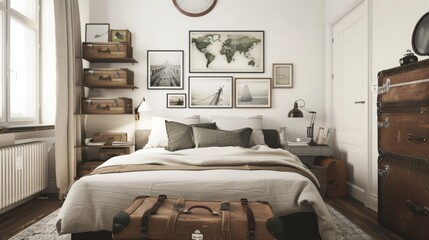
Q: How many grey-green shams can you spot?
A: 2